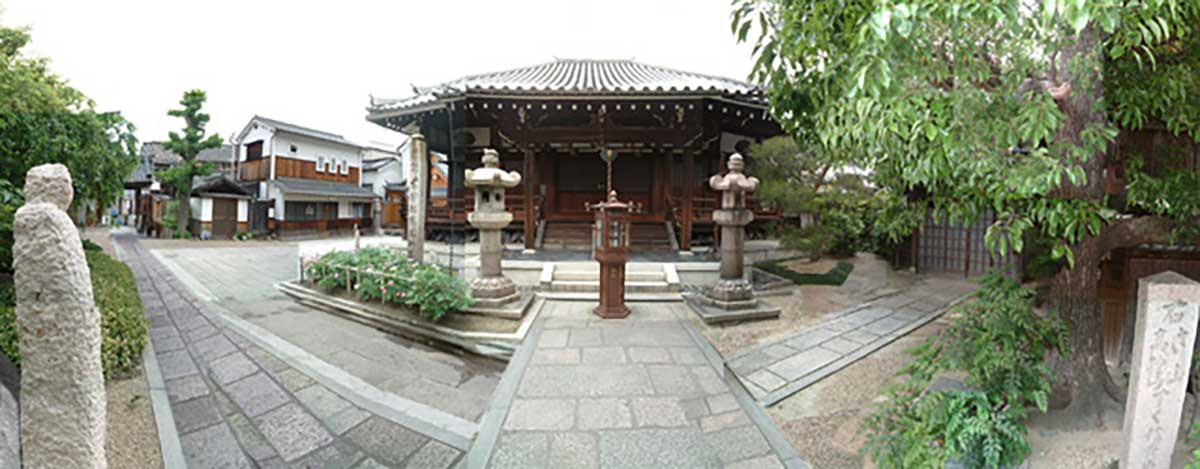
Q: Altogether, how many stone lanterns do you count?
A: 2